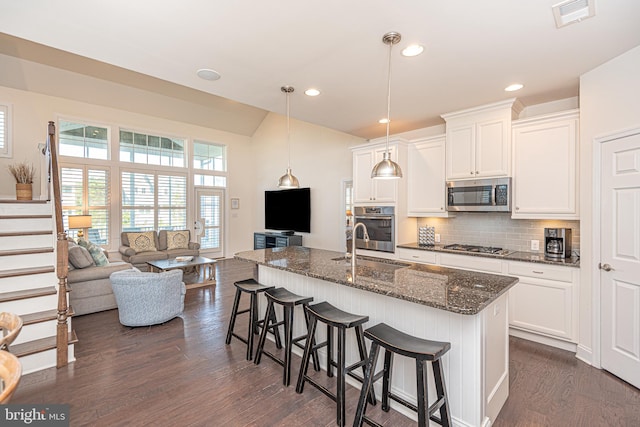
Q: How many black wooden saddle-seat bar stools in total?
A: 4